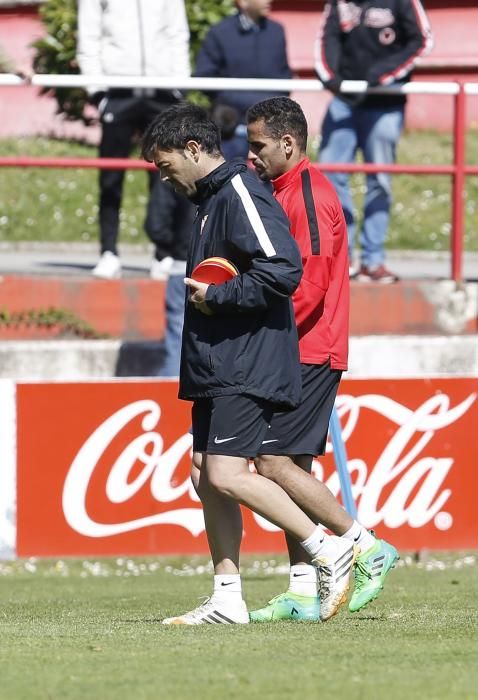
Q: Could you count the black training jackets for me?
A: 1